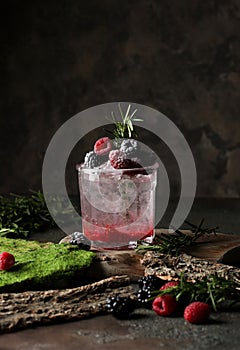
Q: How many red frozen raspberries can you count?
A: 2